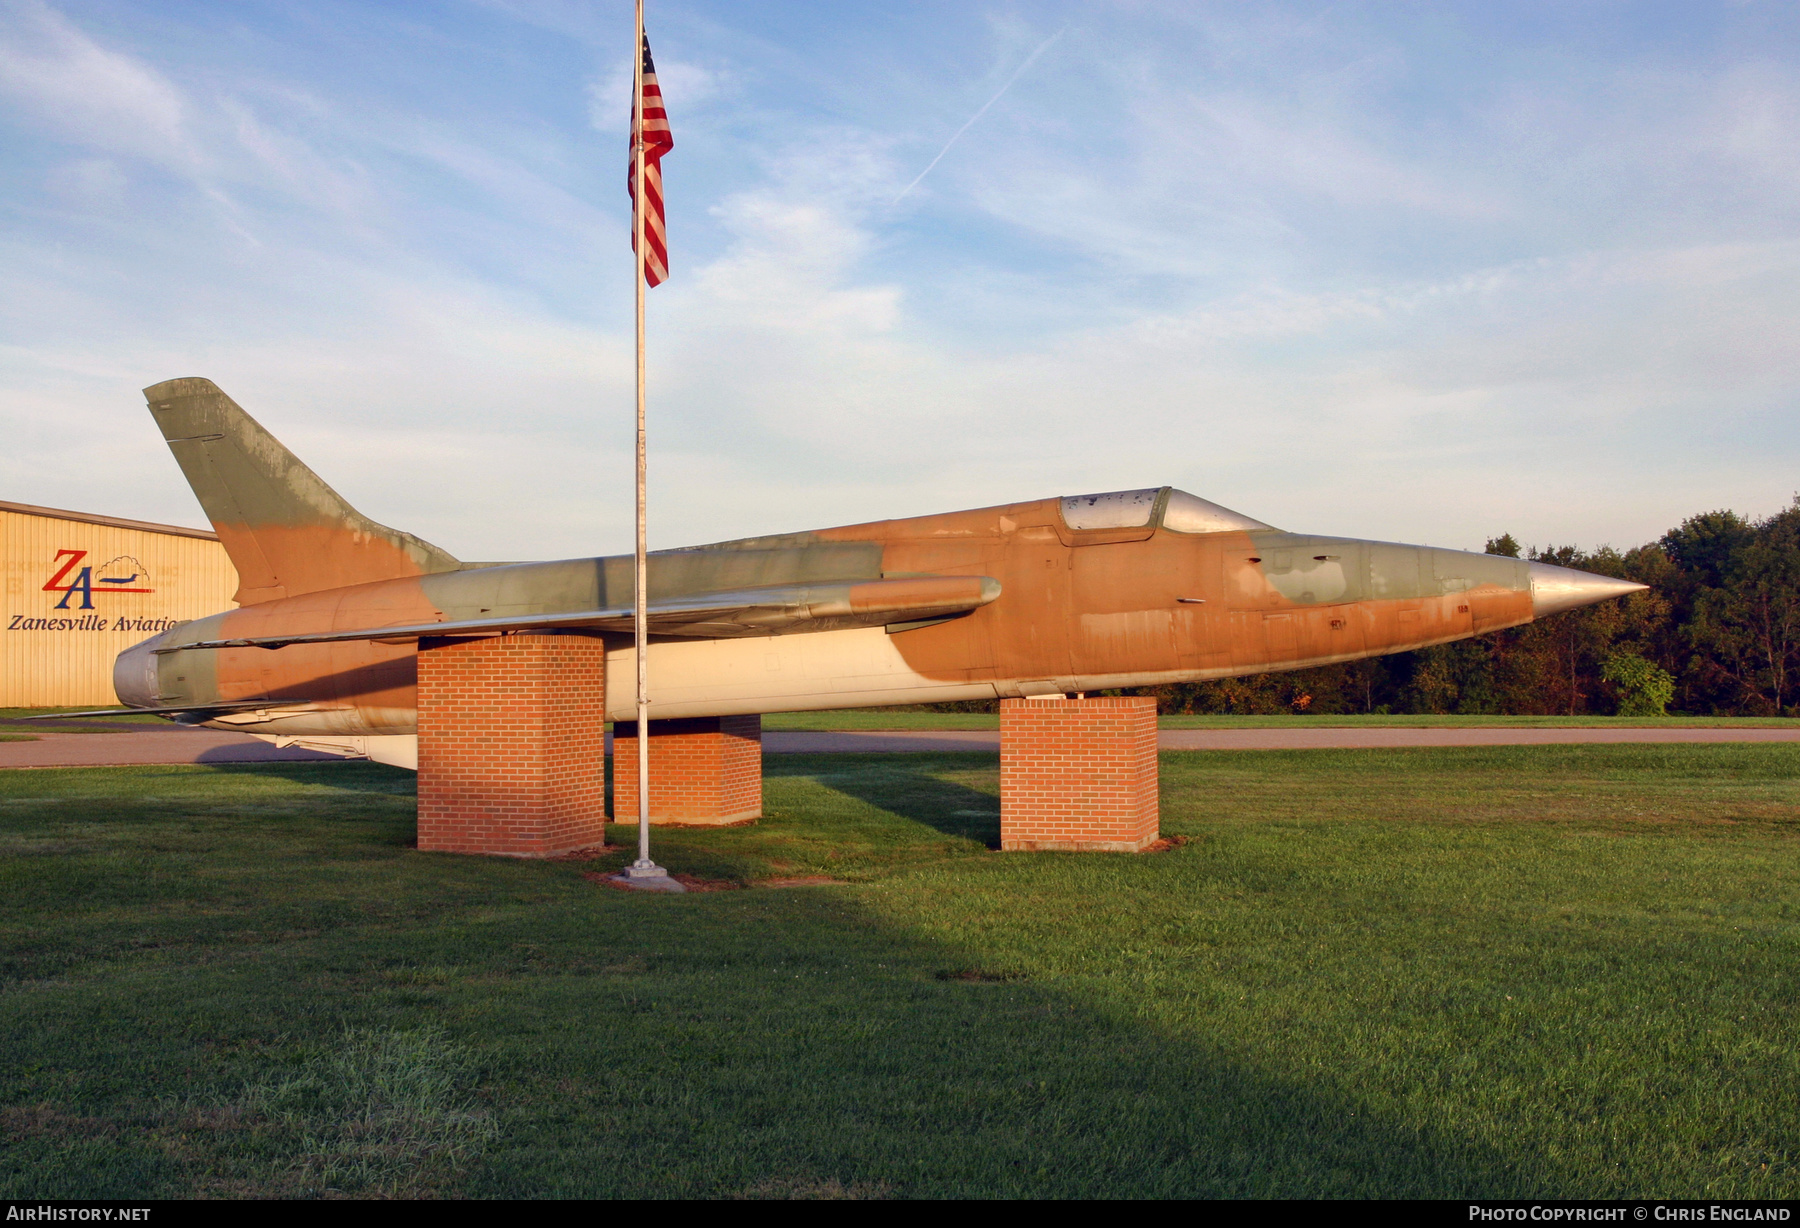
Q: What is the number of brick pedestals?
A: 3